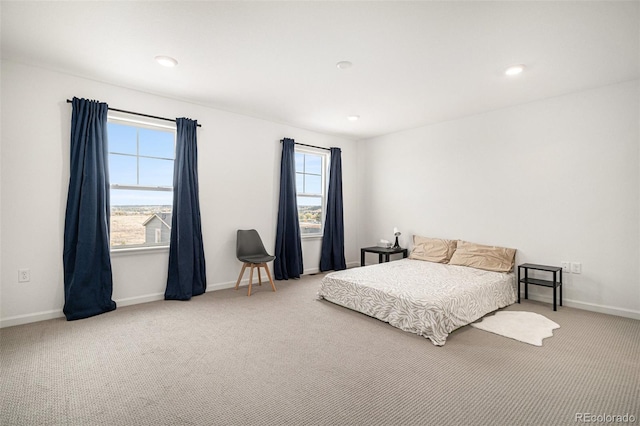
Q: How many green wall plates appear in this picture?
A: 0